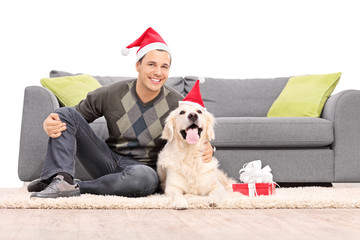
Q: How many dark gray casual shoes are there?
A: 2